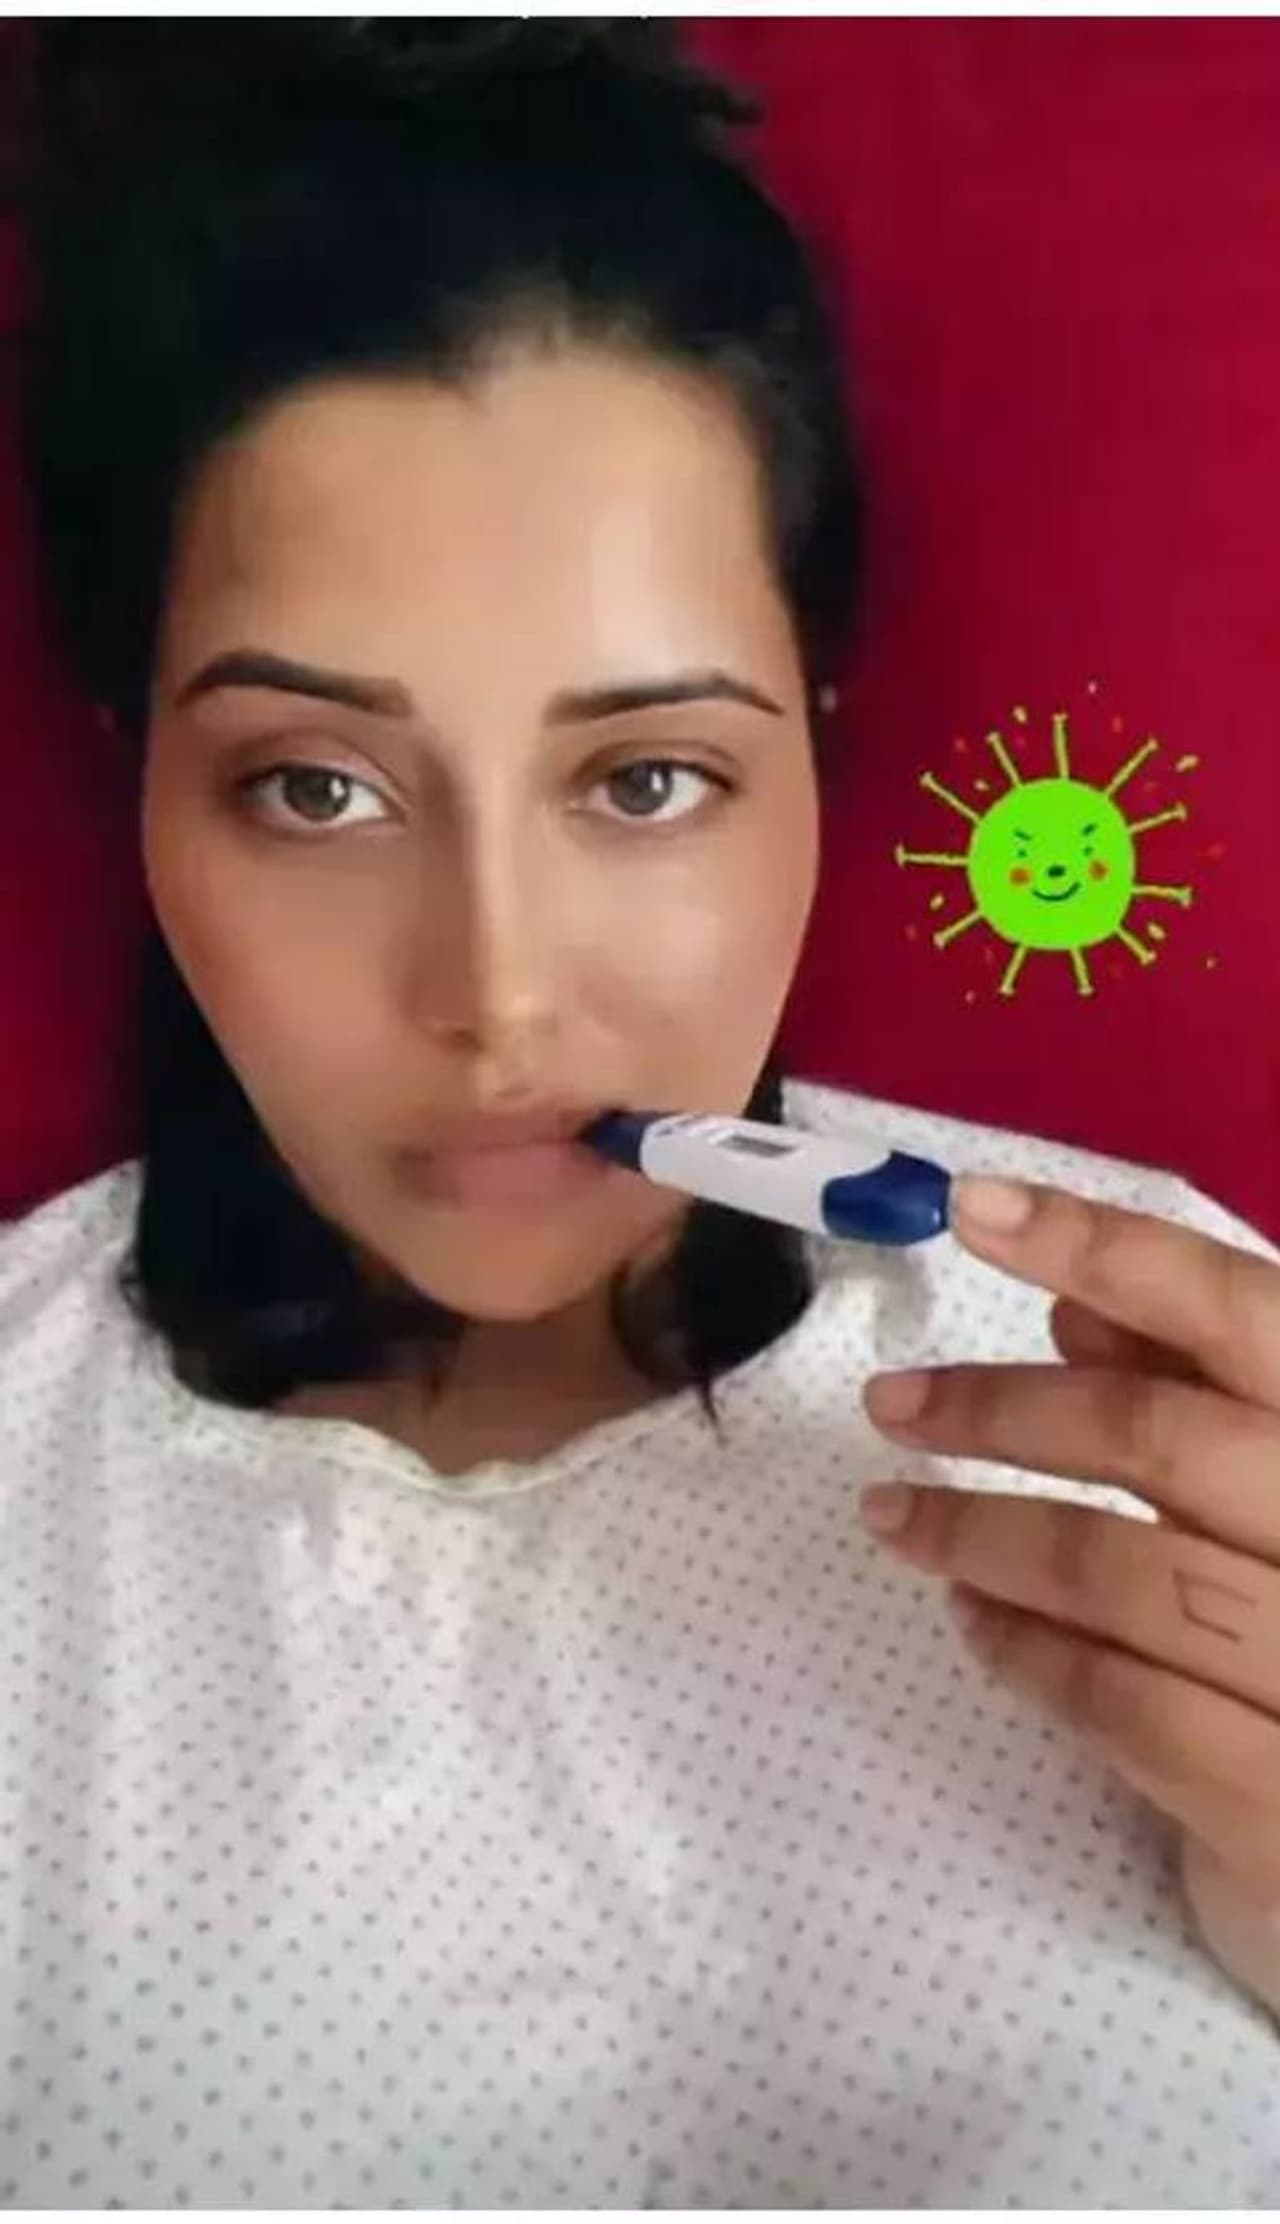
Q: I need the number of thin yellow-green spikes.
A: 11